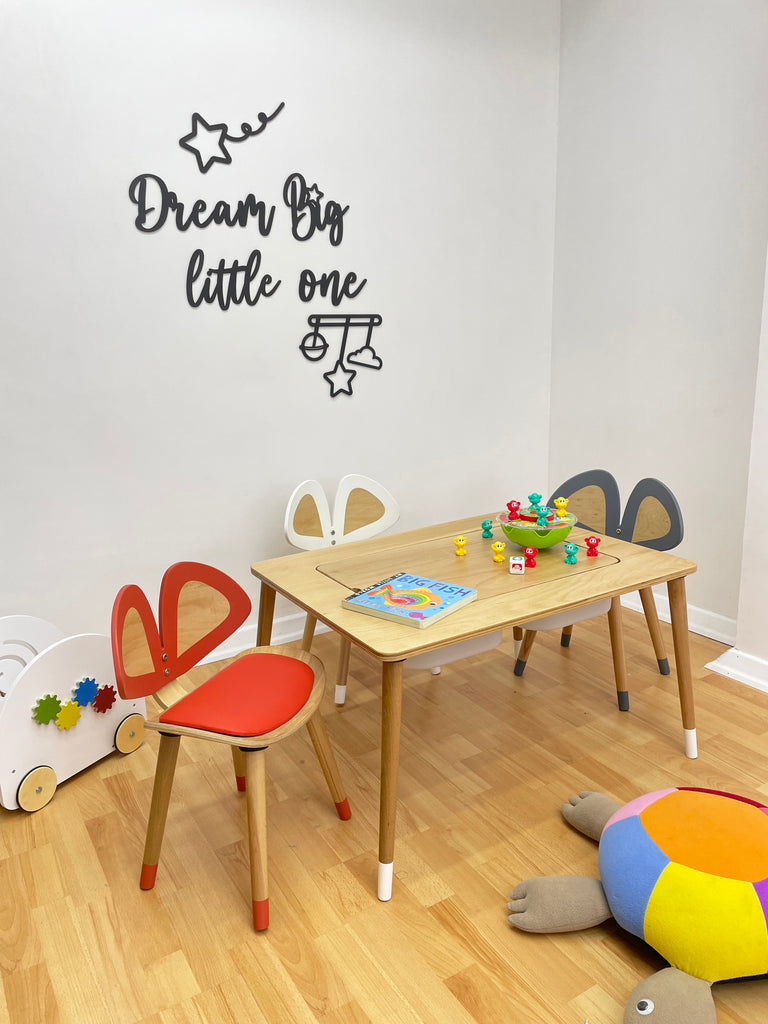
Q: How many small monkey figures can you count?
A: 10